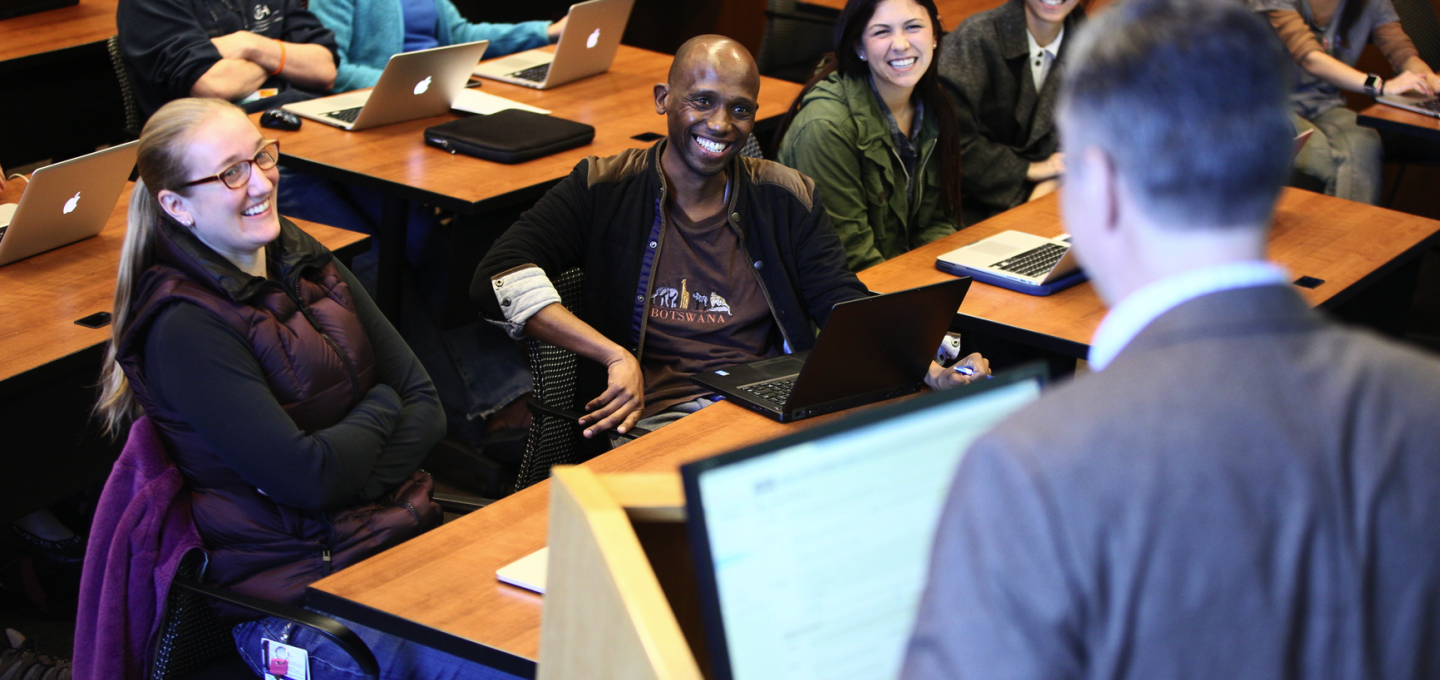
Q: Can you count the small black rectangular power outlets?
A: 3